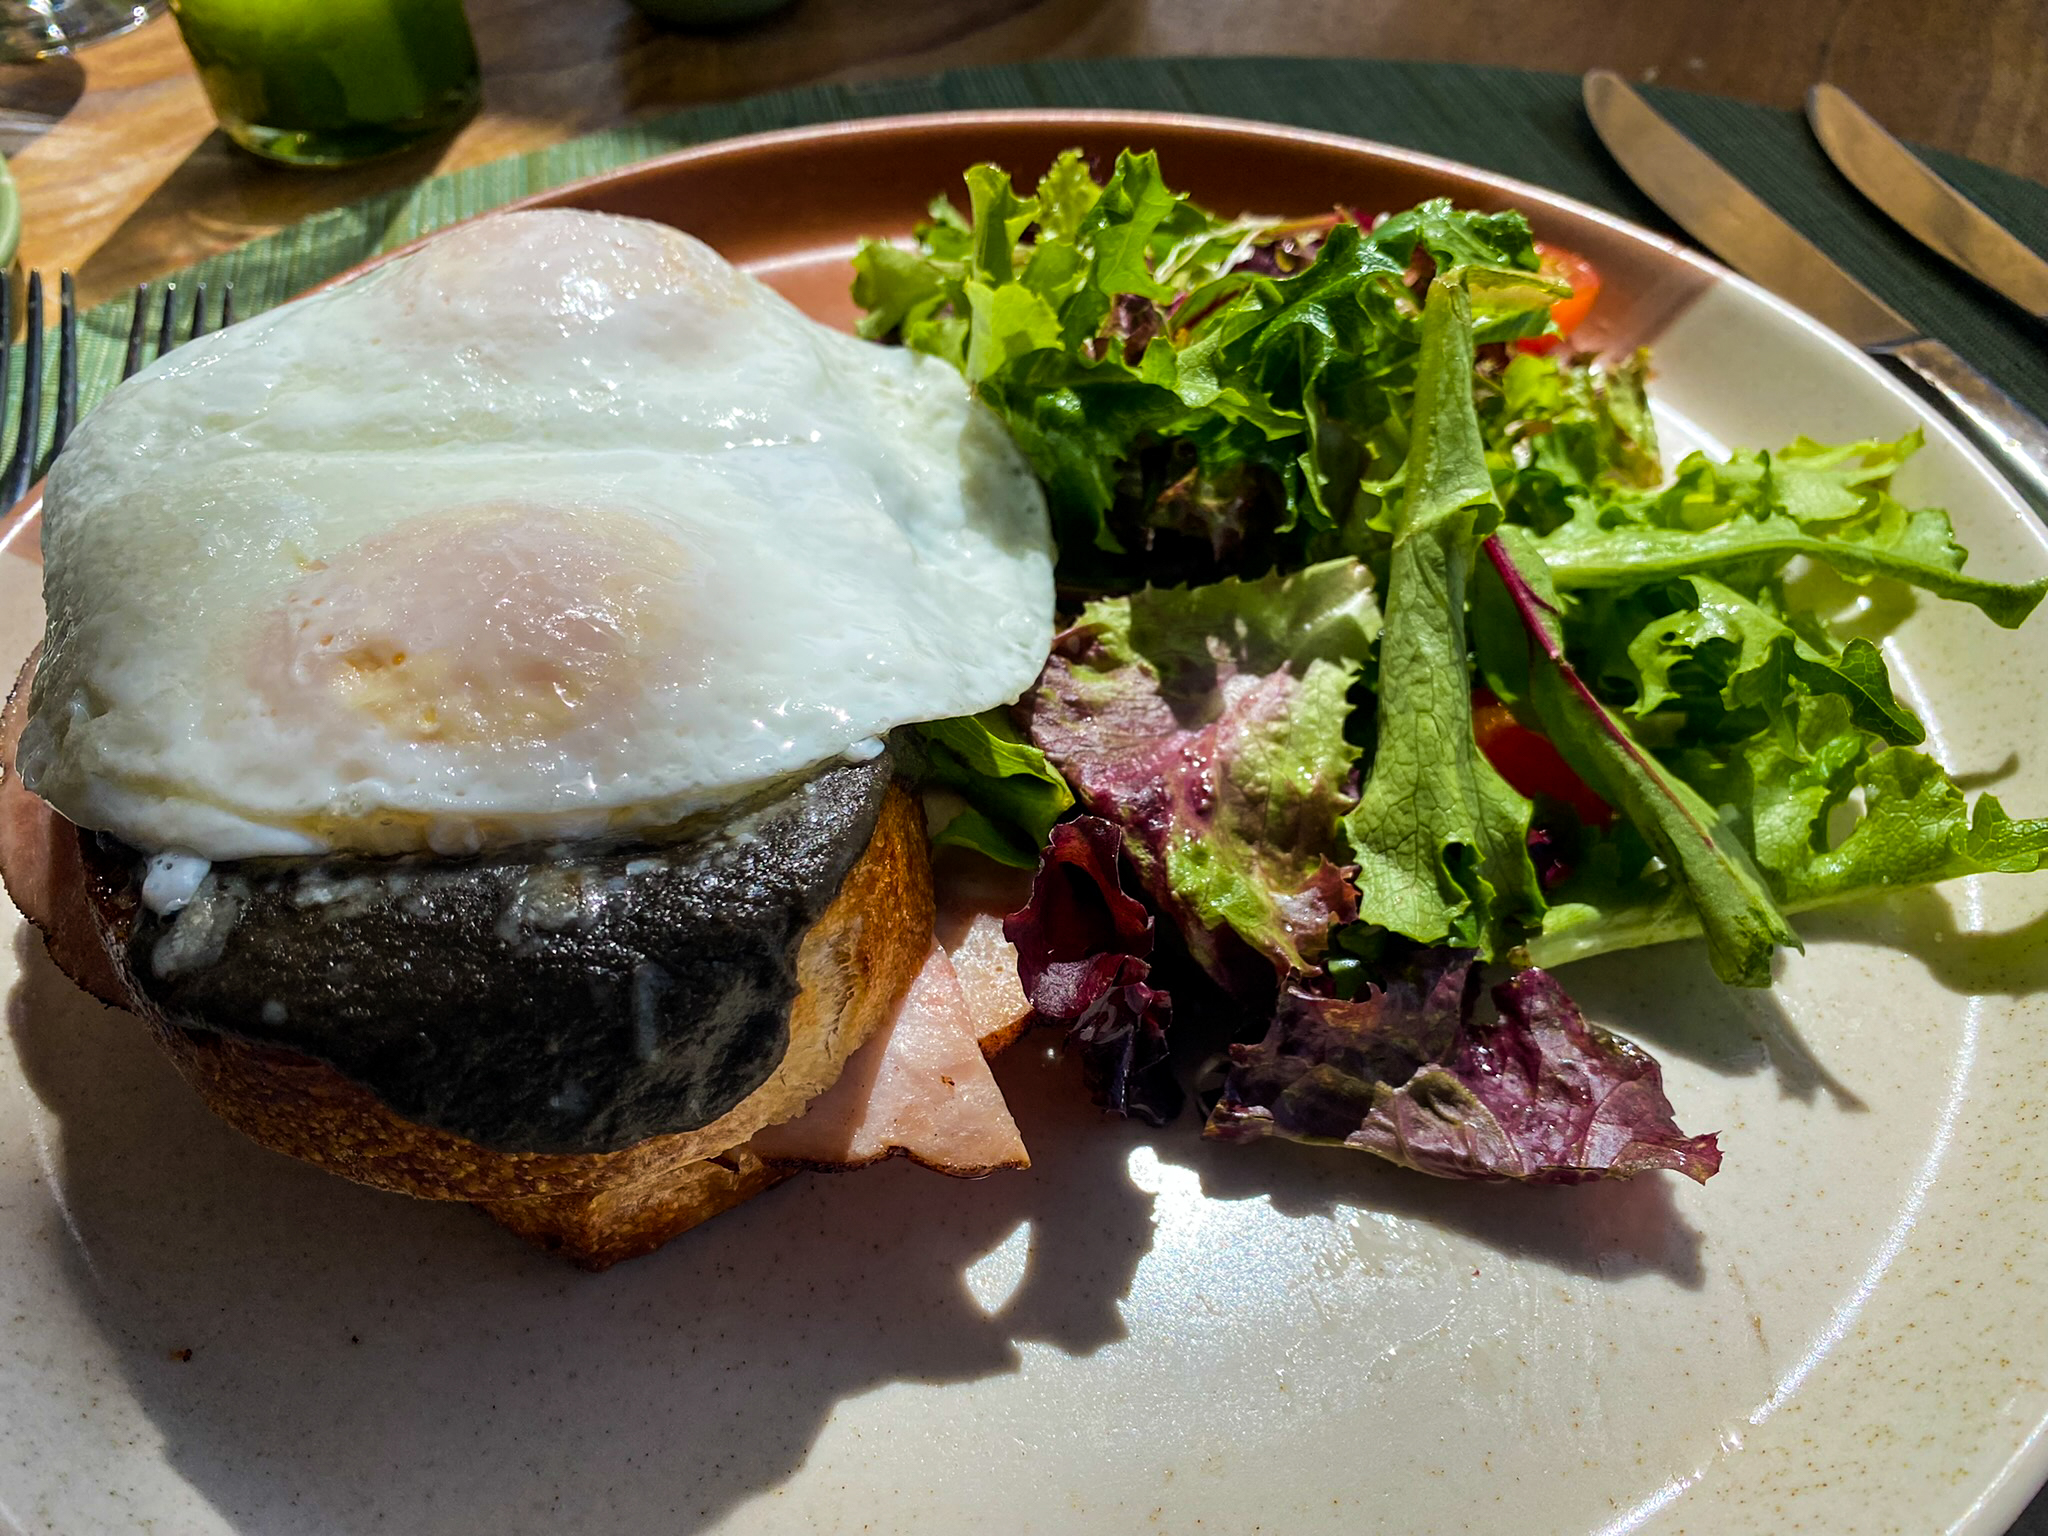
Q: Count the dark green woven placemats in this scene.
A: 1